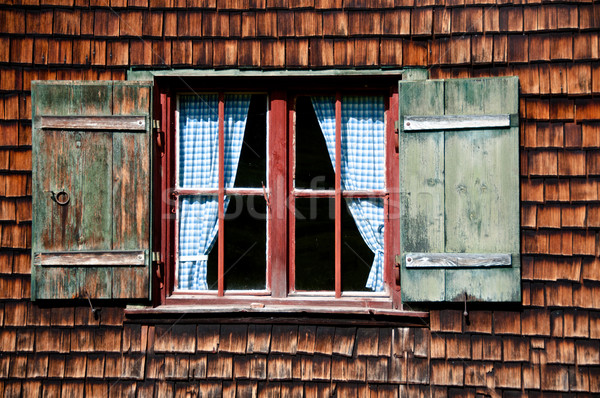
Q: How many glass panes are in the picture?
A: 8